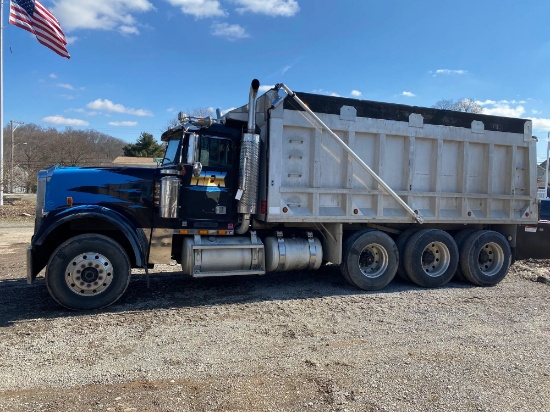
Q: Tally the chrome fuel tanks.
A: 2